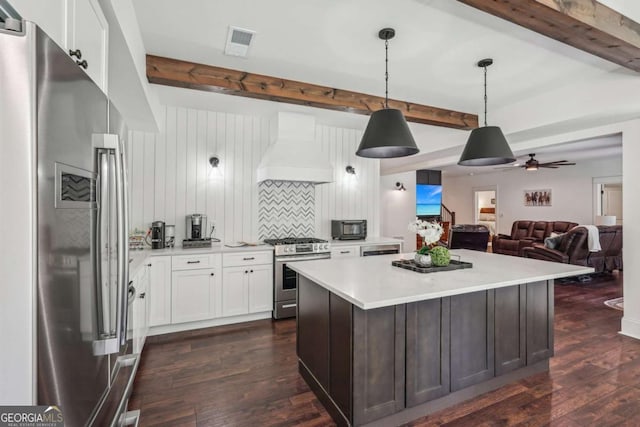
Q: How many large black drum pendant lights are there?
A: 2